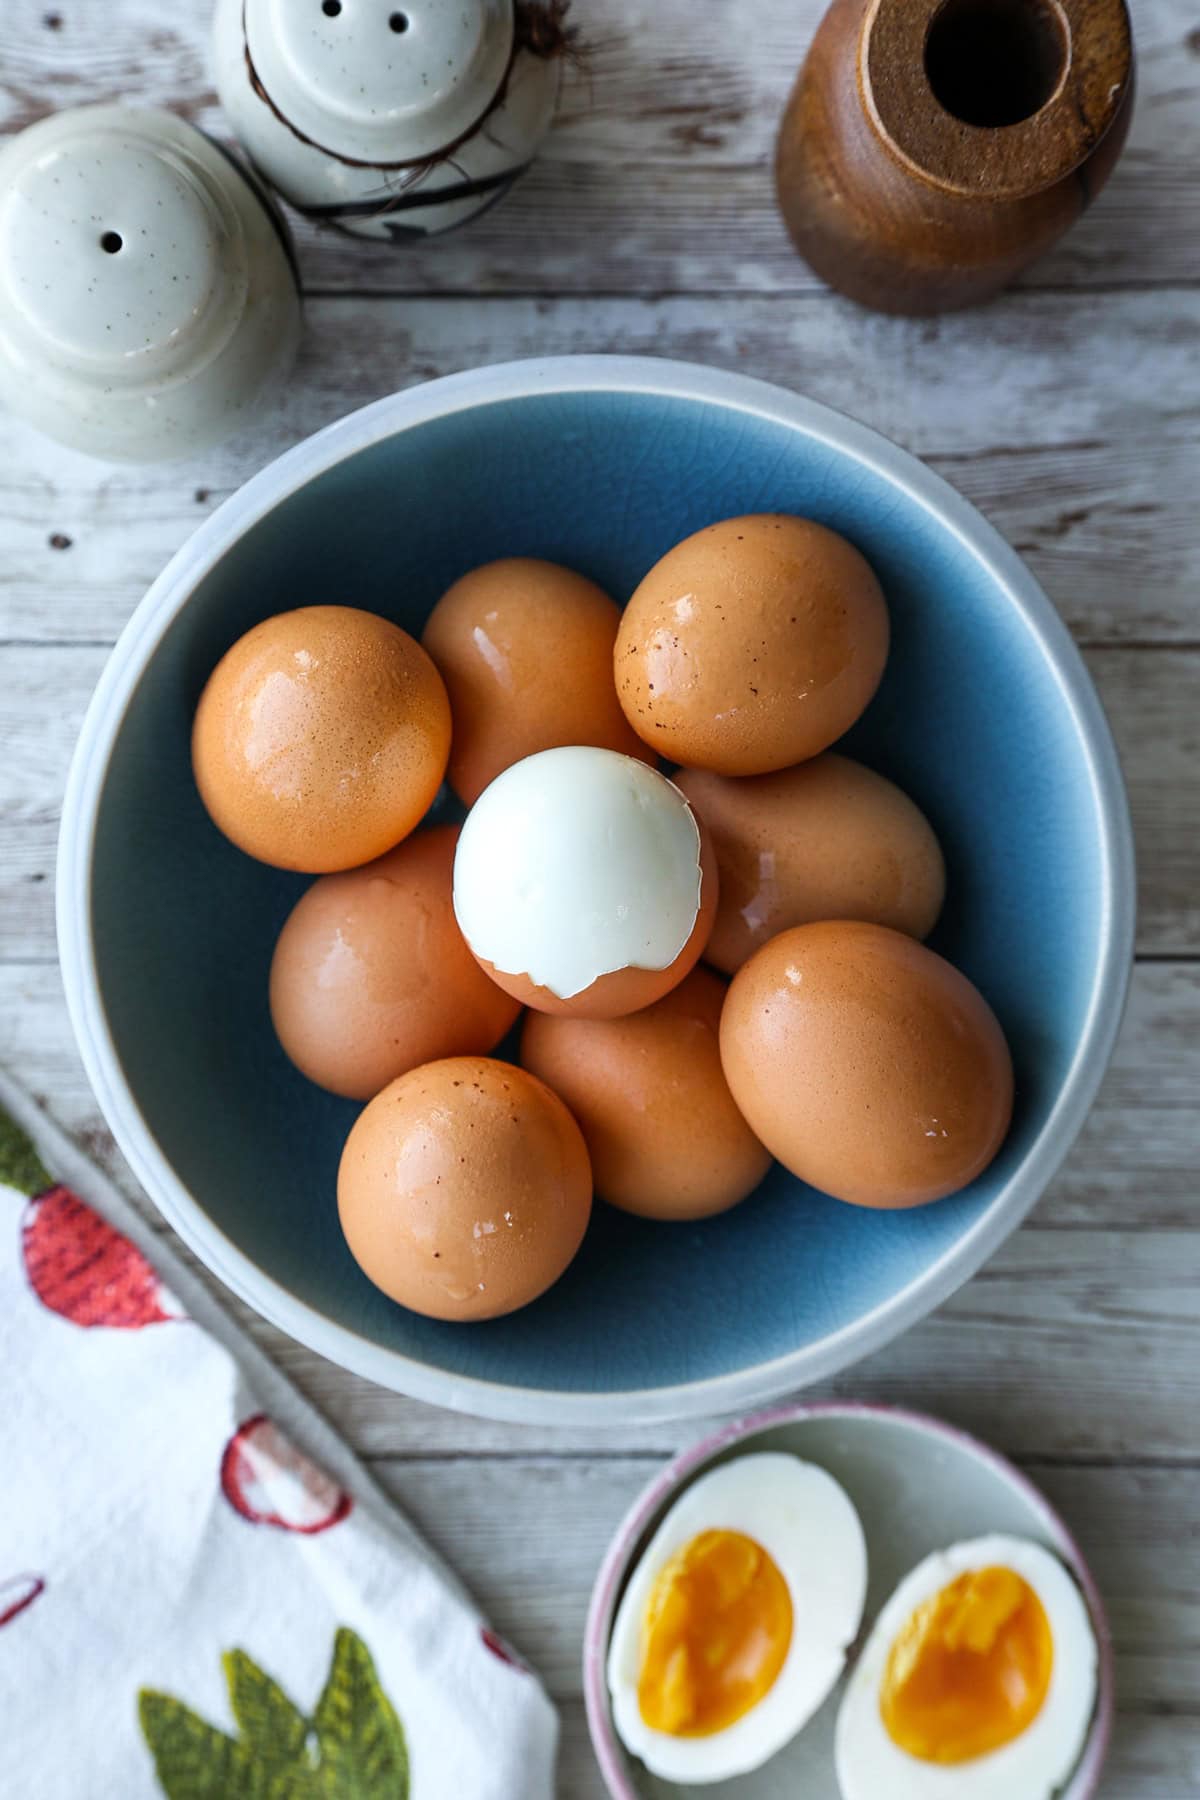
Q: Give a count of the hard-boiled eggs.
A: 10